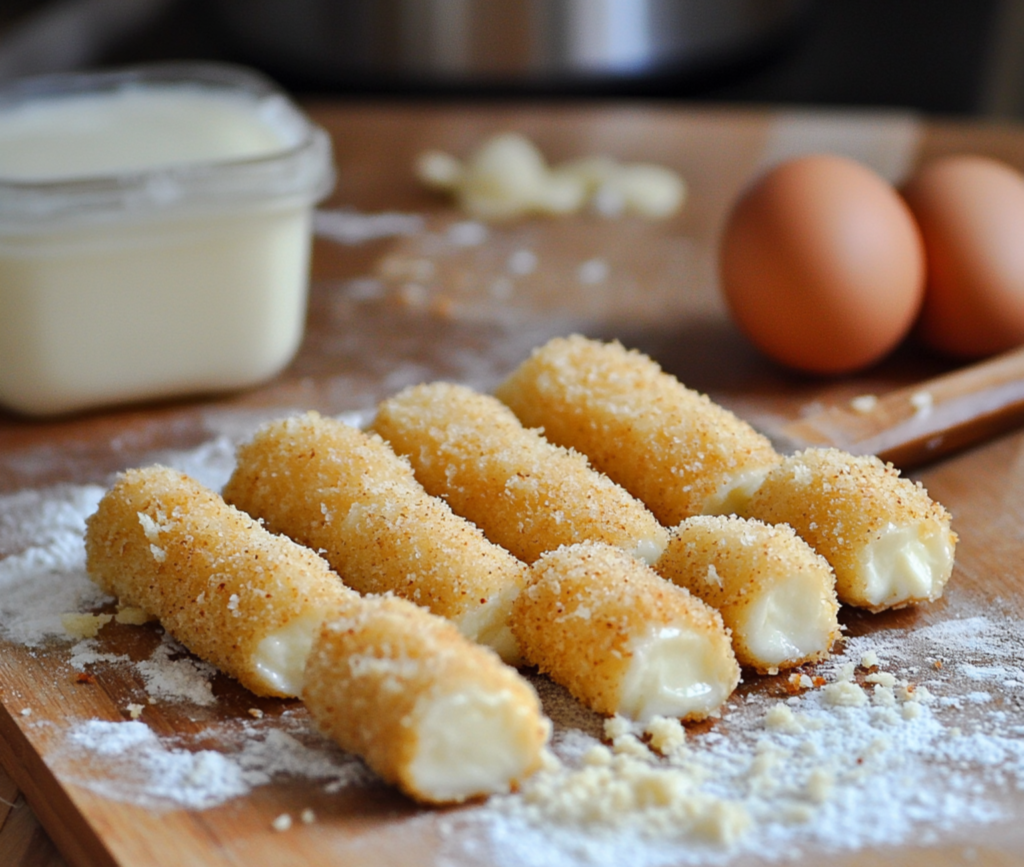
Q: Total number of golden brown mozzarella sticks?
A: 8